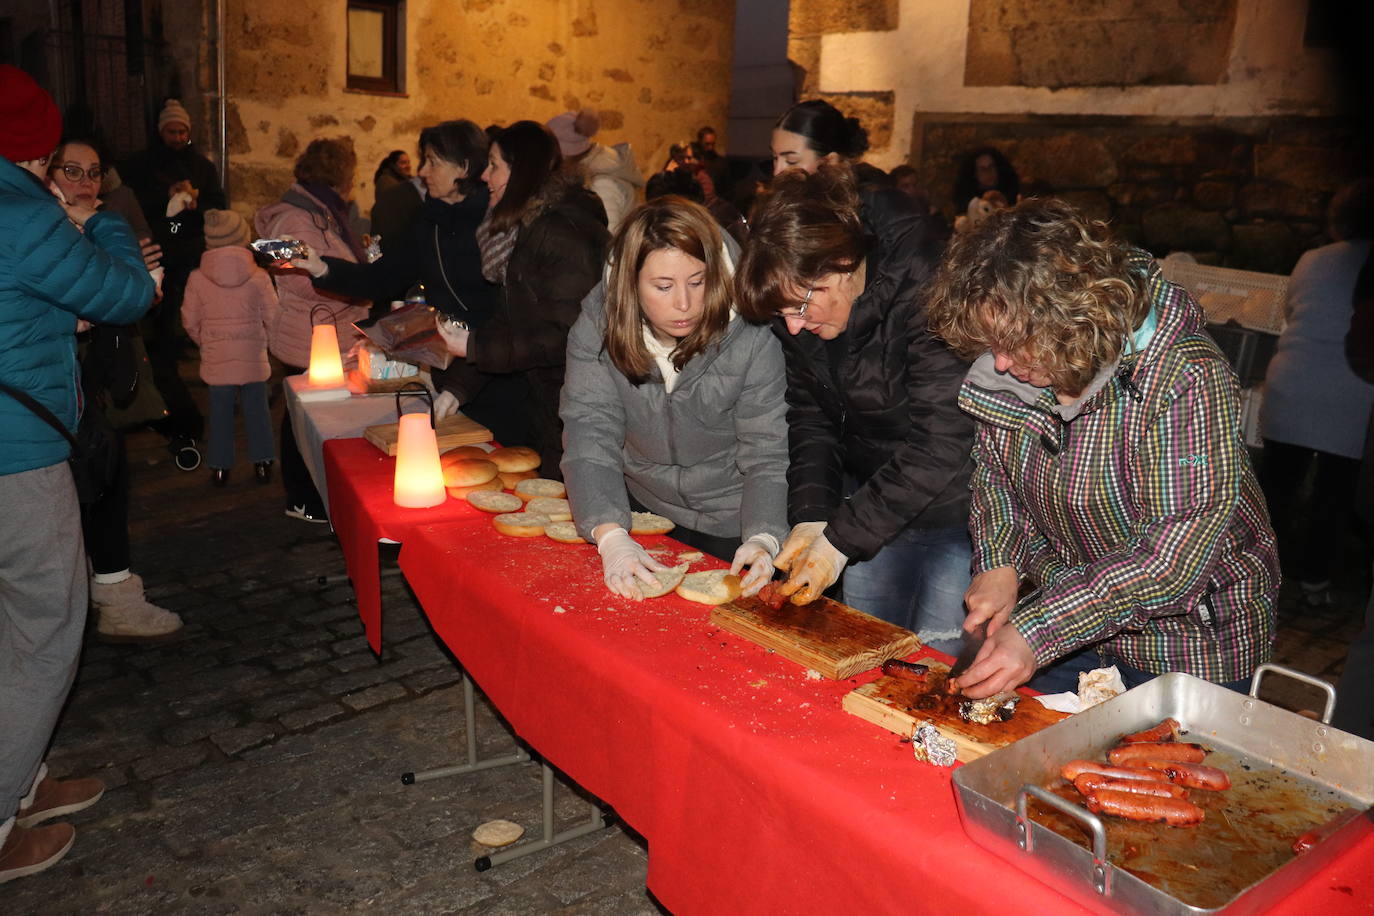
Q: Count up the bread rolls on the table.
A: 13